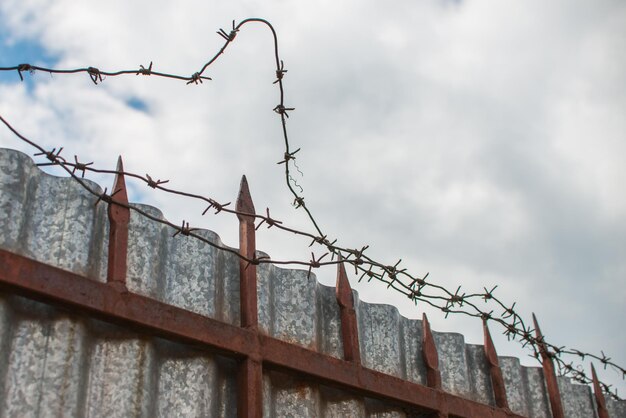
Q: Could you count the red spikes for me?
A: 7